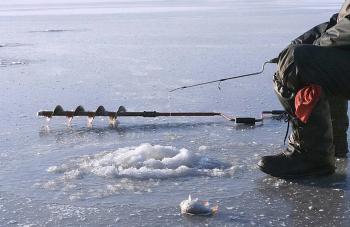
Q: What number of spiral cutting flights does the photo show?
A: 4